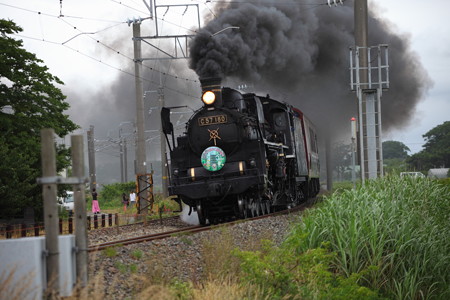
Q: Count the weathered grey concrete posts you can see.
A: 2